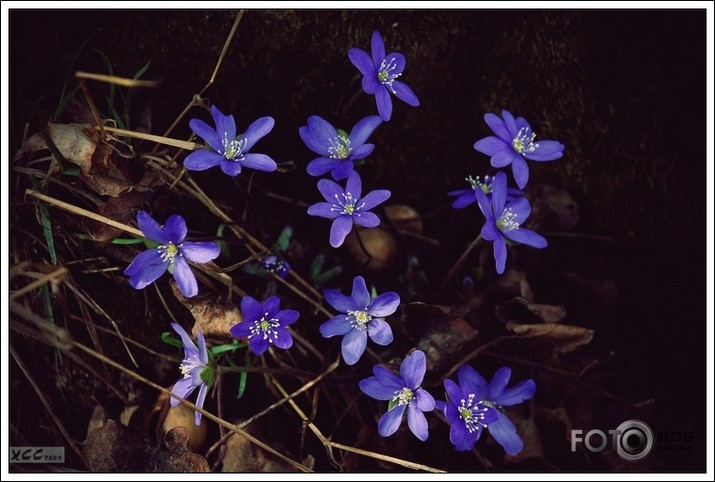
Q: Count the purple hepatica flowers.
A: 15